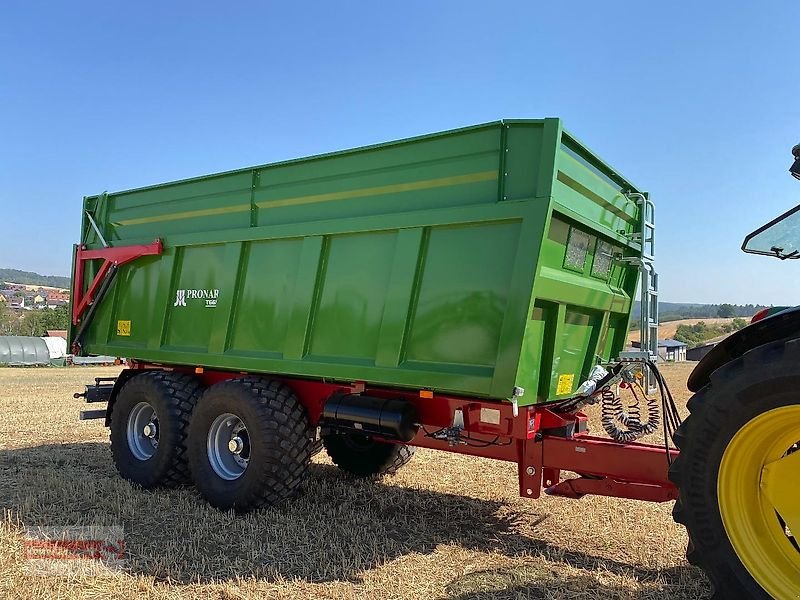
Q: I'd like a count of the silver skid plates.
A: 0